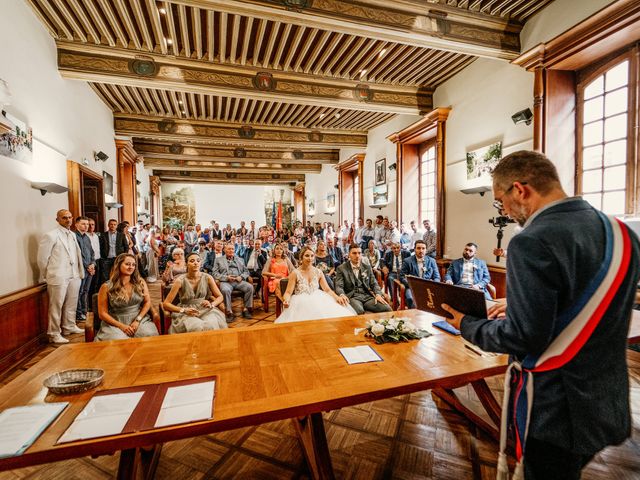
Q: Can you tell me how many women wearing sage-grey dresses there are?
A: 2